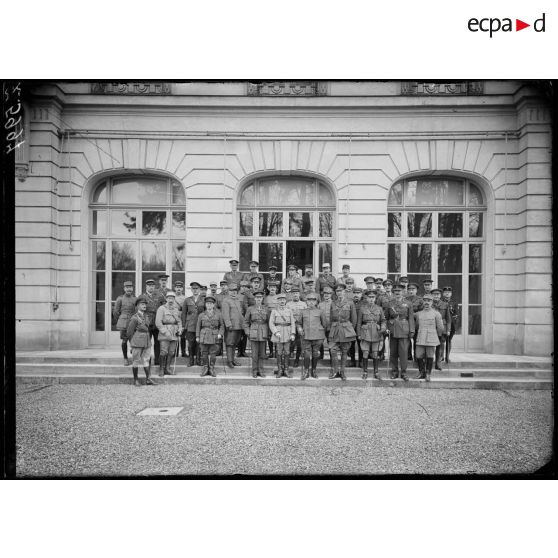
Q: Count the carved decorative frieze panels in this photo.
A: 3